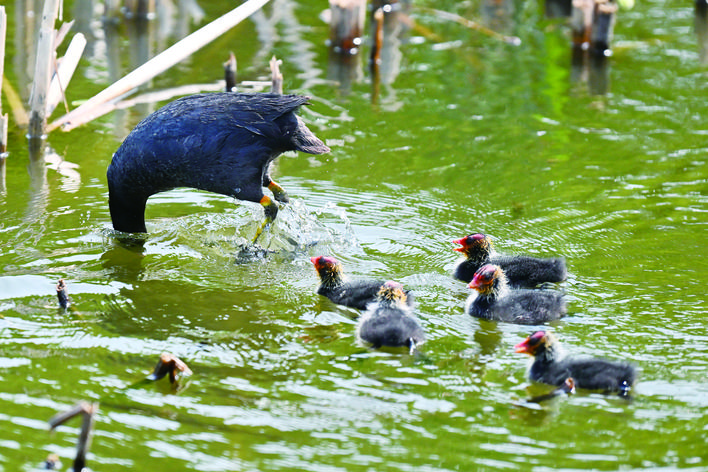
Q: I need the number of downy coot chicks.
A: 5